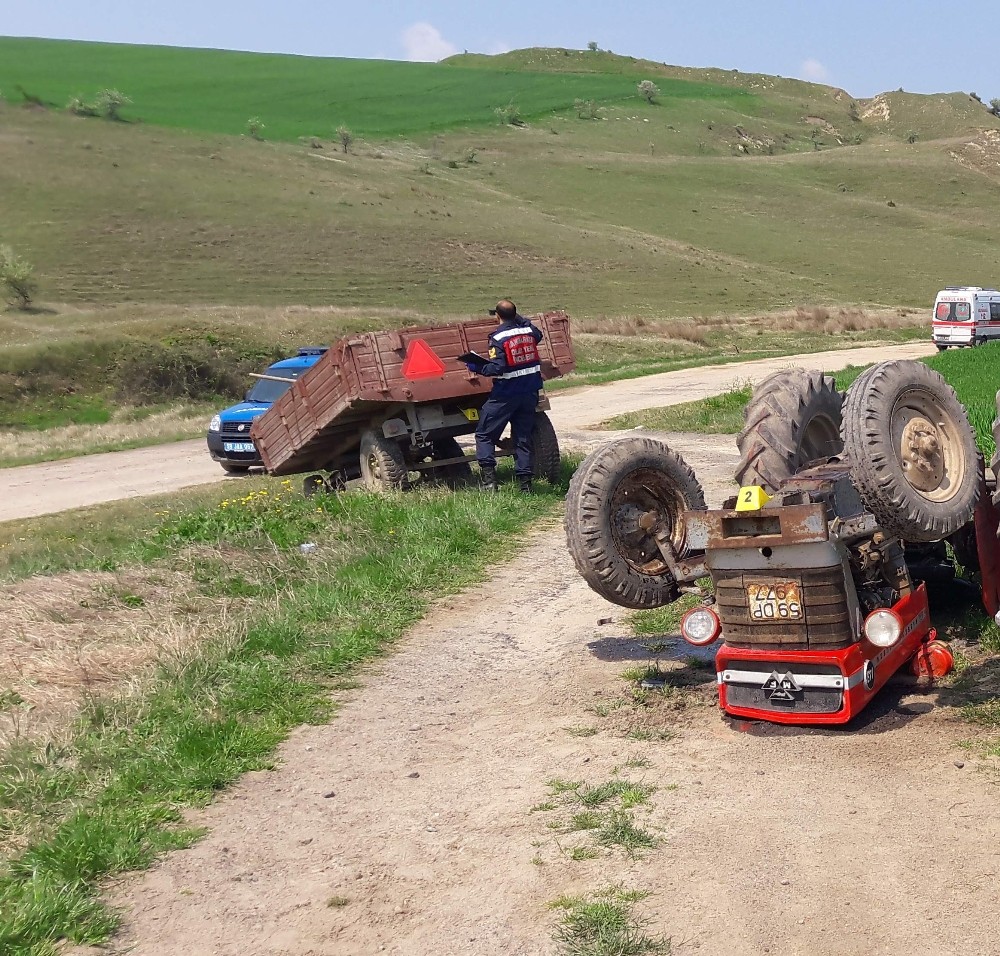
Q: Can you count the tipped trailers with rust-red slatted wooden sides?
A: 1